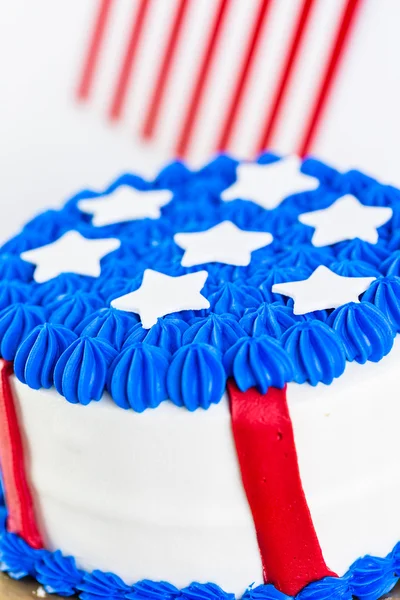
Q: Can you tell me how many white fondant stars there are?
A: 7